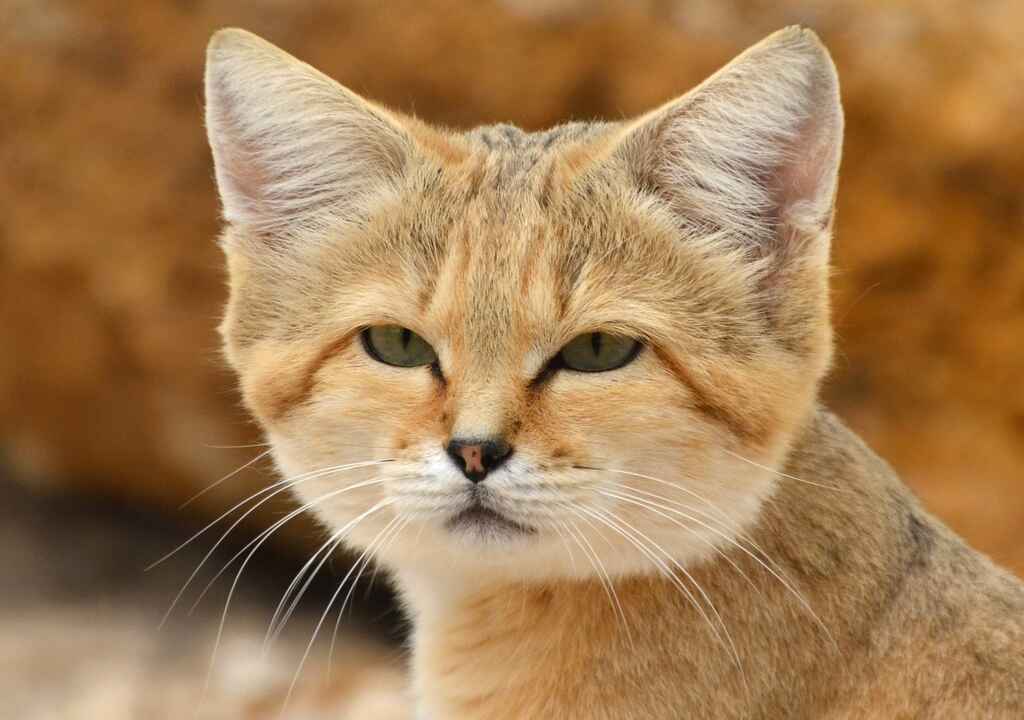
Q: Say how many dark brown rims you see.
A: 2